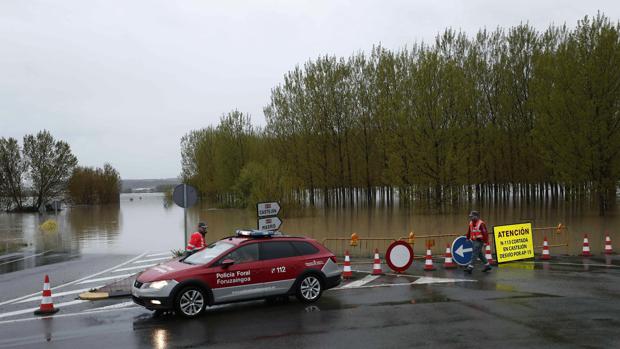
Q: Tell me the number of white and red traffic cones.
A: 9